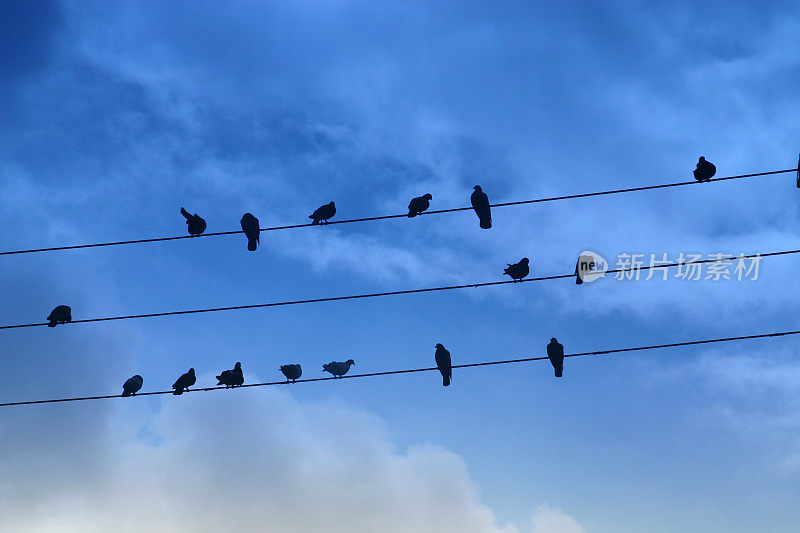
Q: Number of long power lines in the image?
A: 3